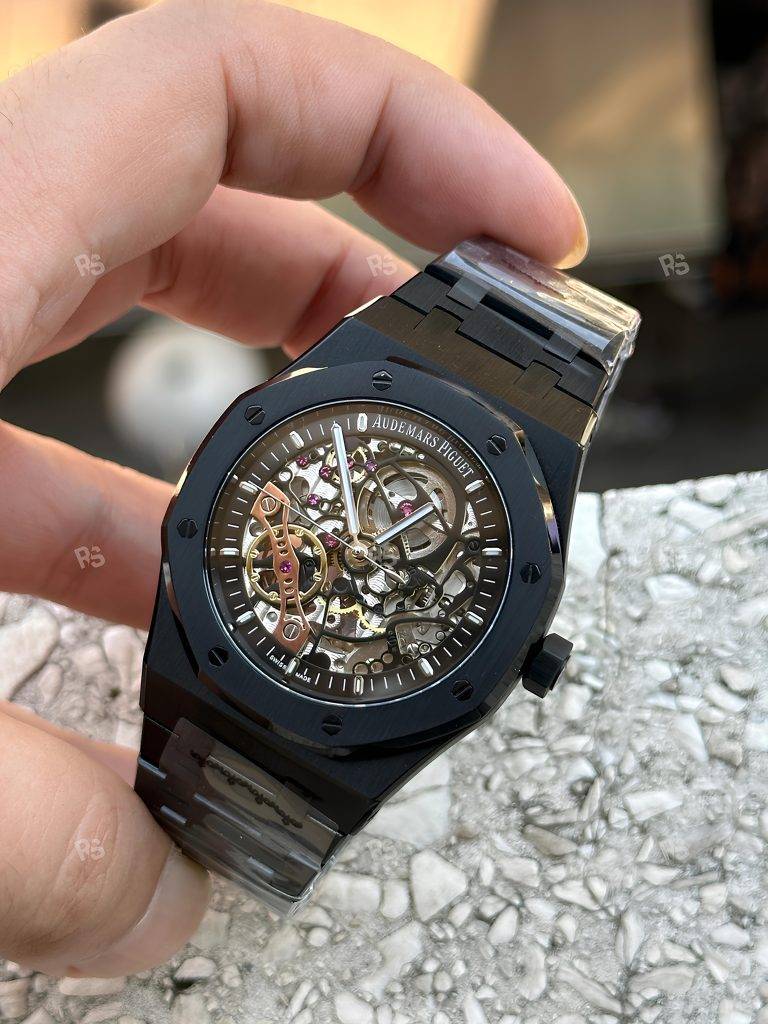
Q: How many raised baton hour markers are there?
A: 11